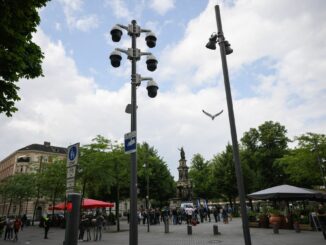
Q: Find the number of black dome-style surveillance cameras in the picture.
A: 5